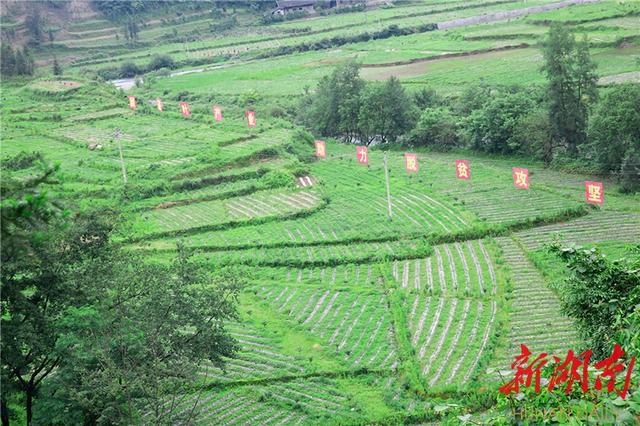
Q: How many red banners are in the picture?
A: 11